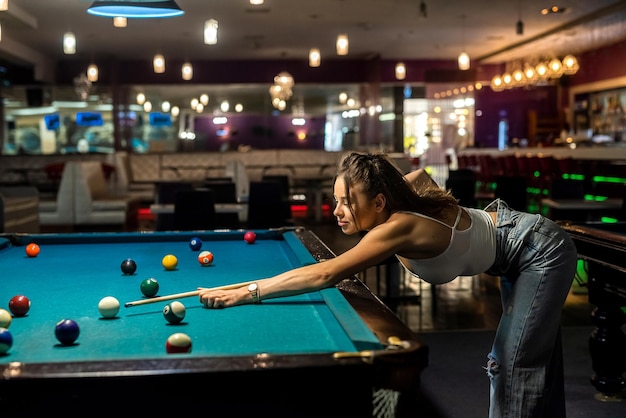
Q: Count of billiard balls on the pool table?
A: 14